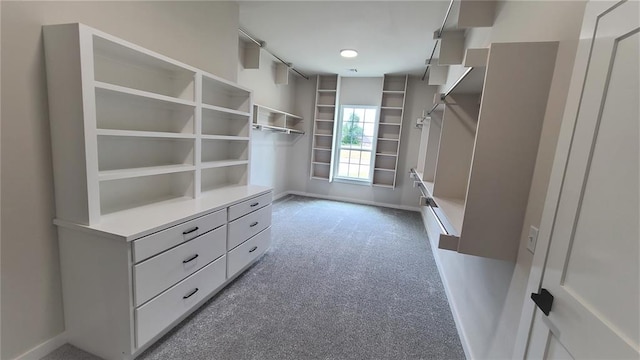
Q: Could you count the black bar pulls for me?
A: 6